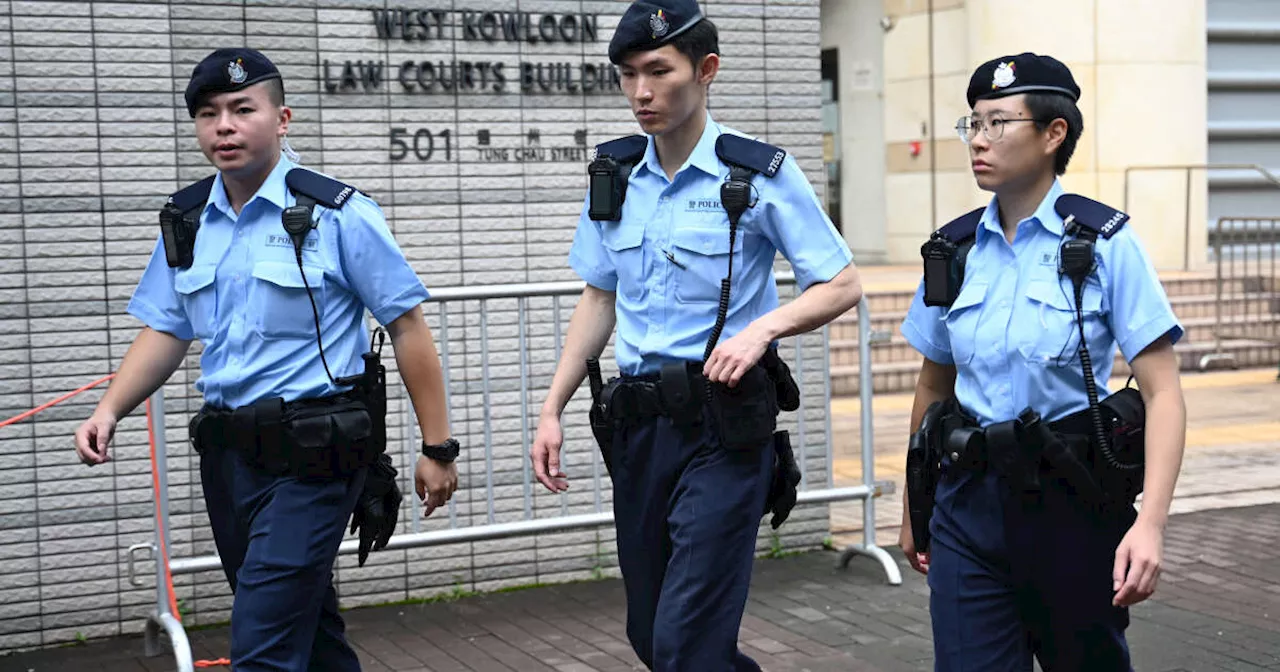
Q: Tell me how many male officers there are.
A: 2